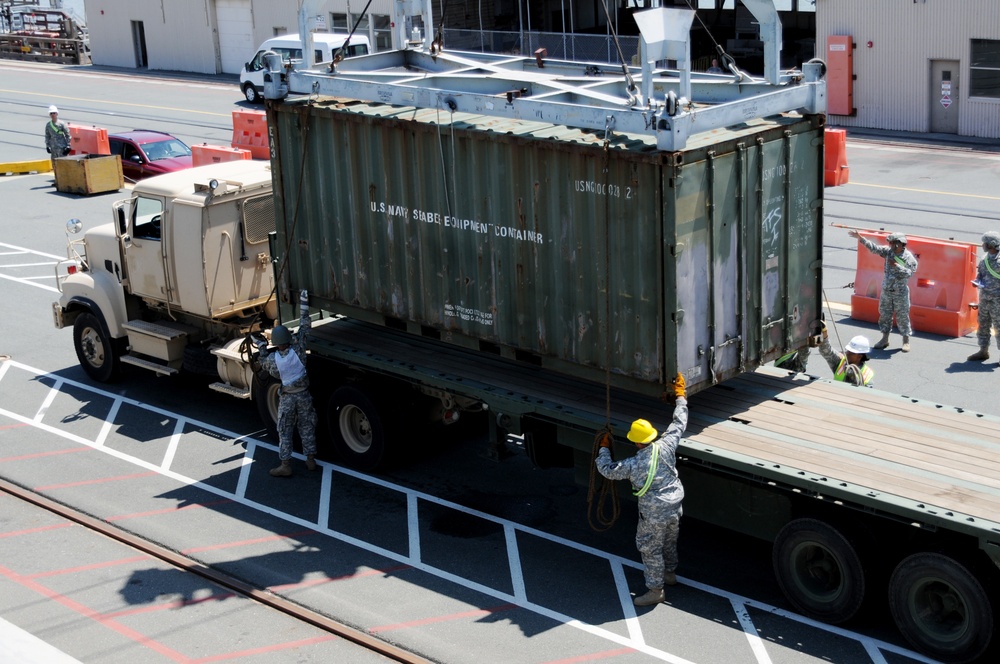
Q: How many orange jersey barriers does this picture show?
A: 5